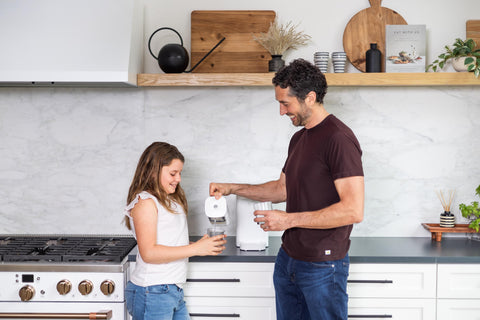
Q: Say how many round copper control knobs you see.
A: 4